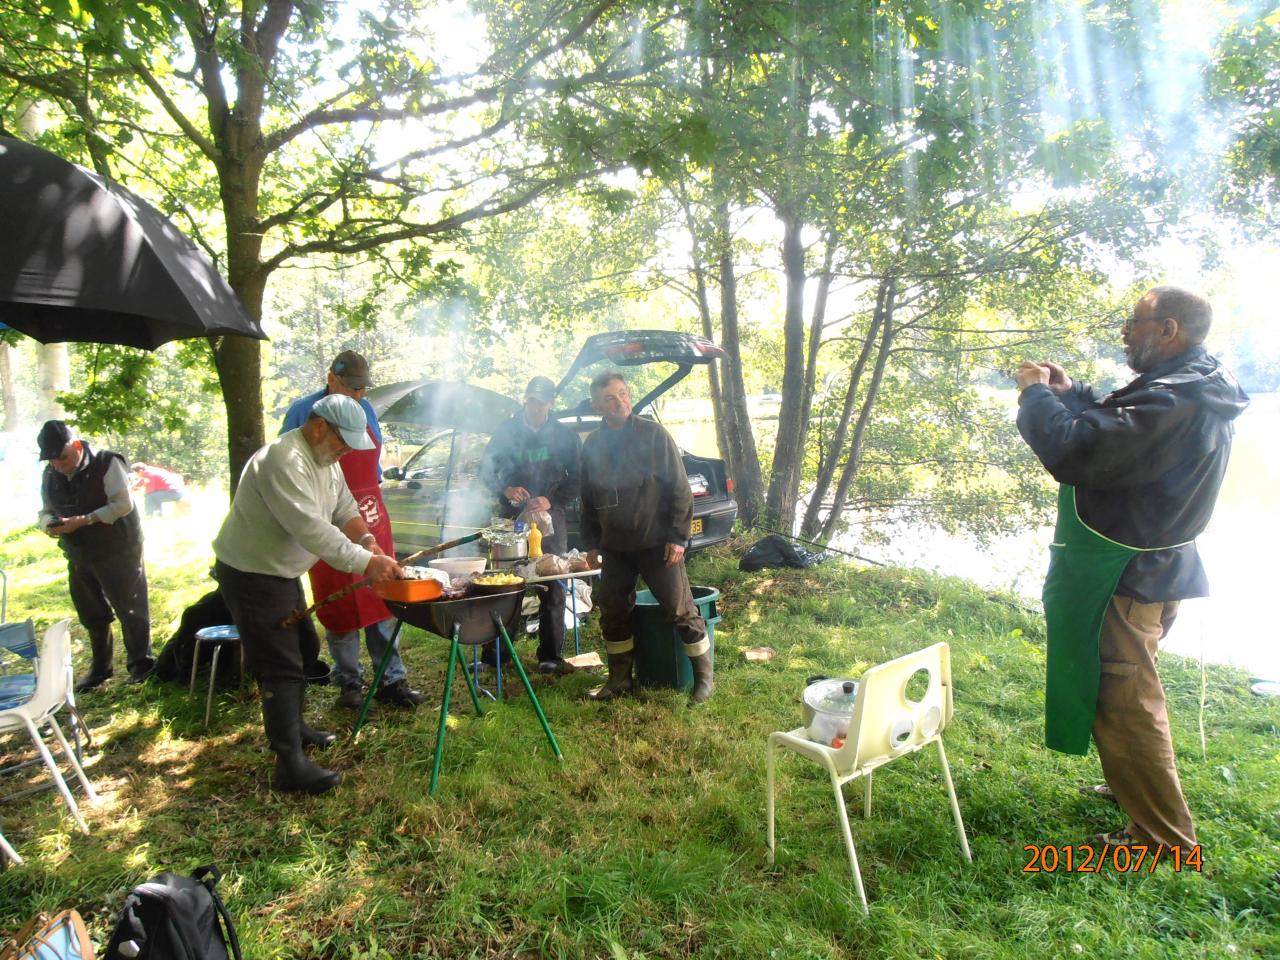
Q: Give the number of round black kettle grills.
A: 1